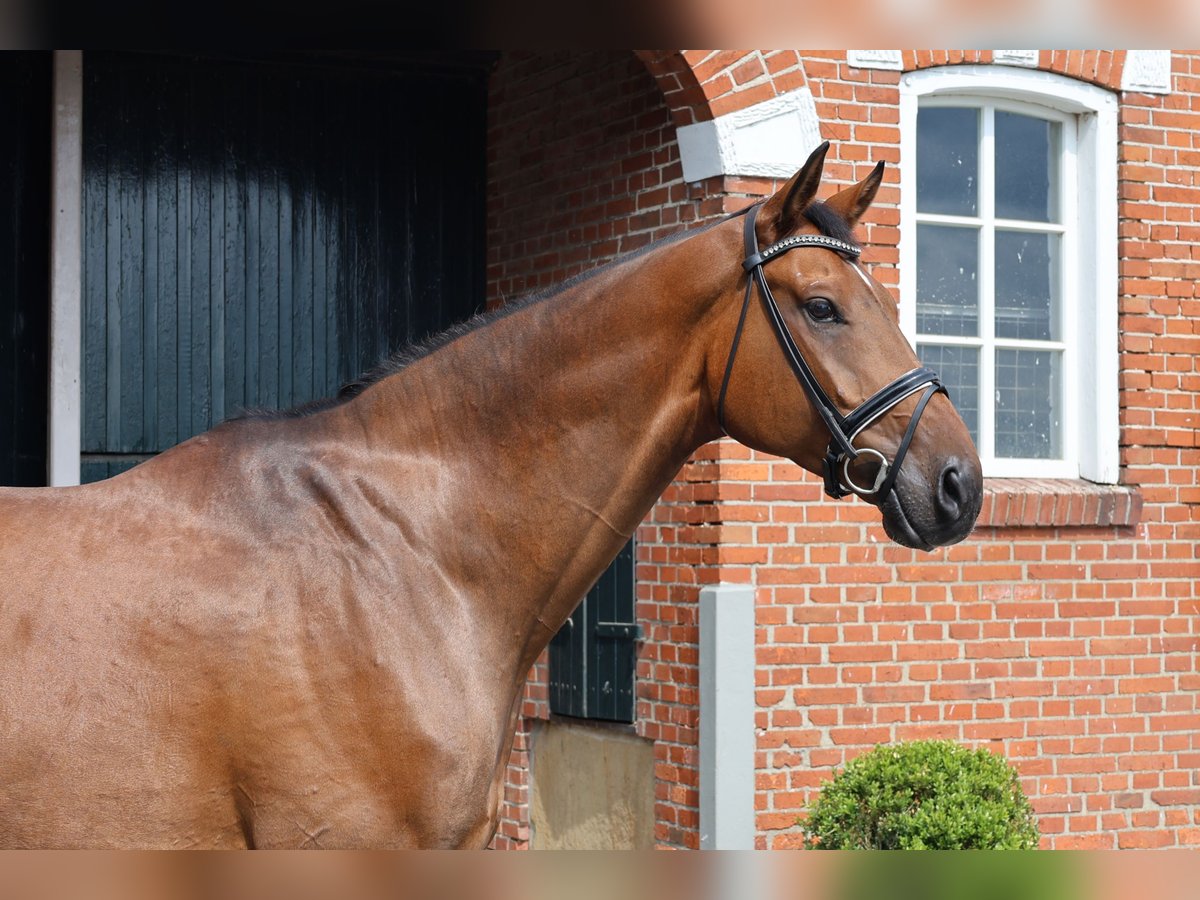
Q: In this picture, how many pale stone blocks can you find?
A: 4